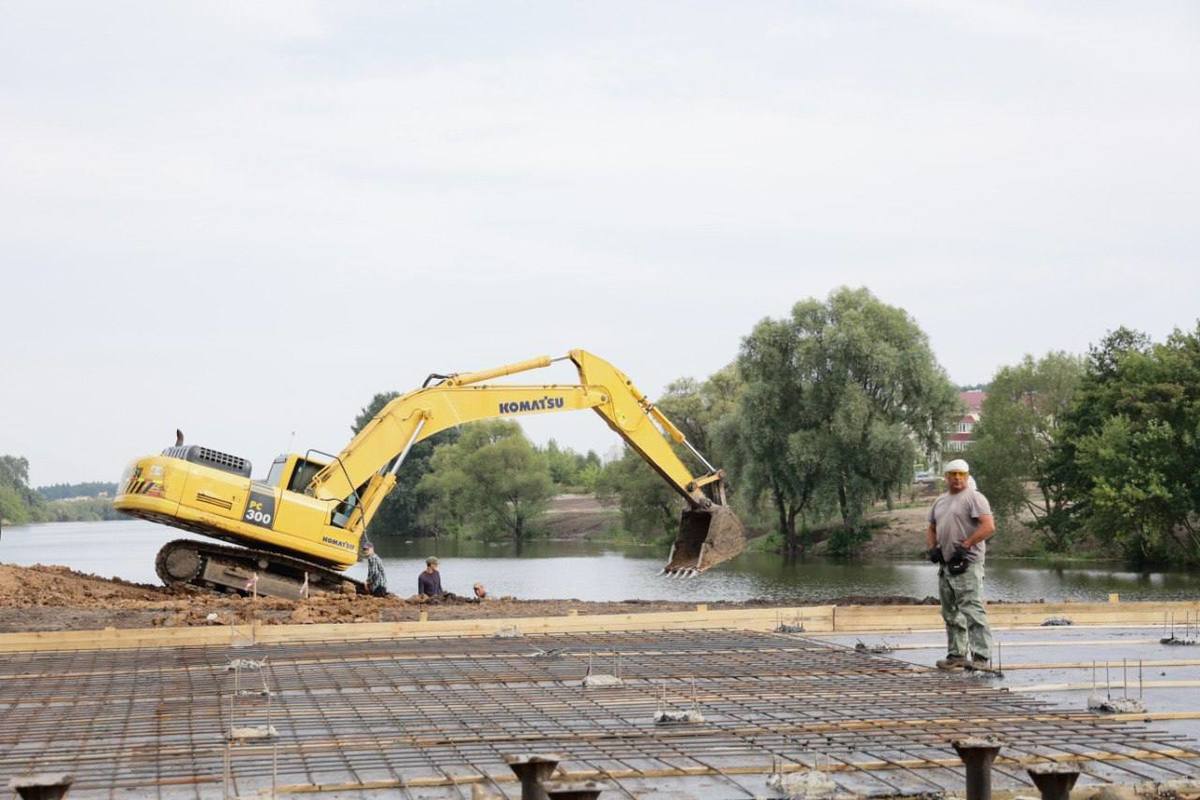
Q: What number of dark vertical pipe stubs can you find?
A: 5